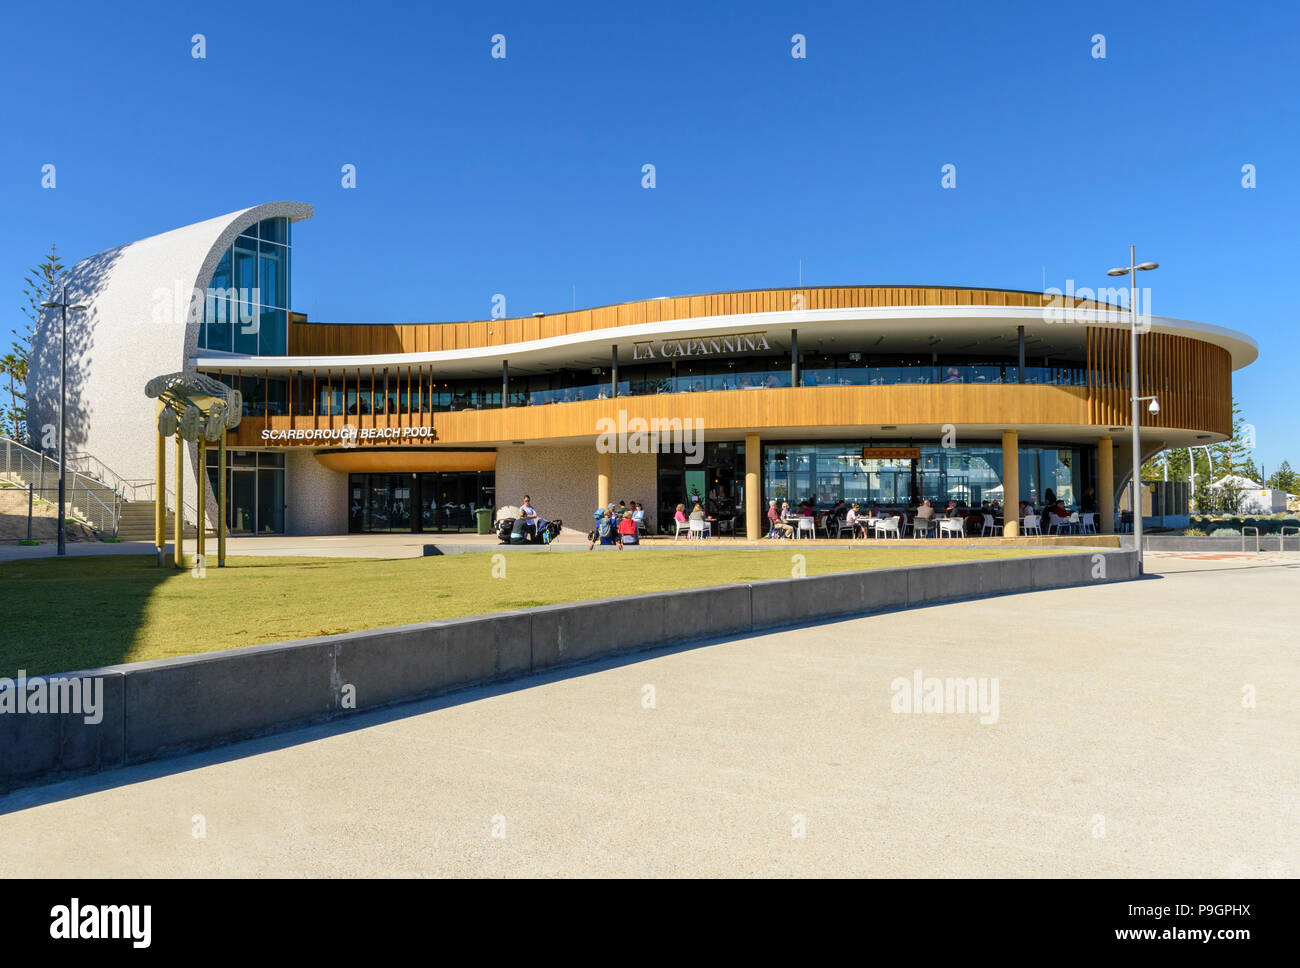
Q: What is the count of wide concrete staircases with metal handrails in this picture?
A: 1